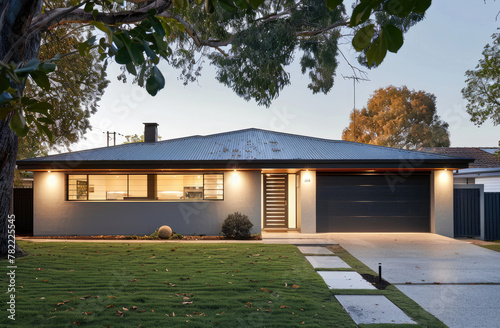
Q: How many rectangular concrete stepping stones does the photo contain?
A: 4